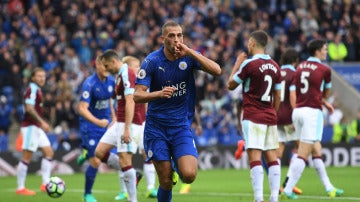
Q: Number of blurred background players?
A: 7